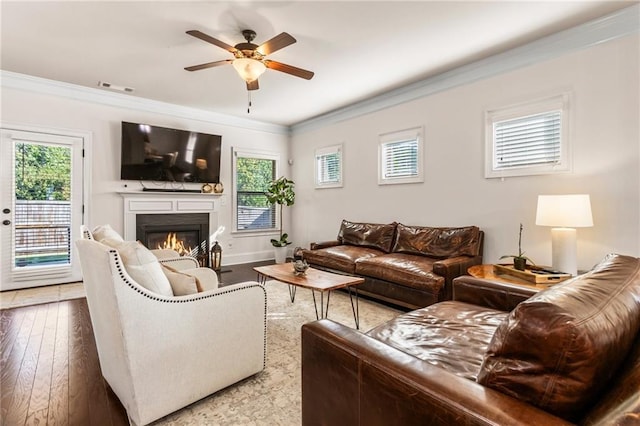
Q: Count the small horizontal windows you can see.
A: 3